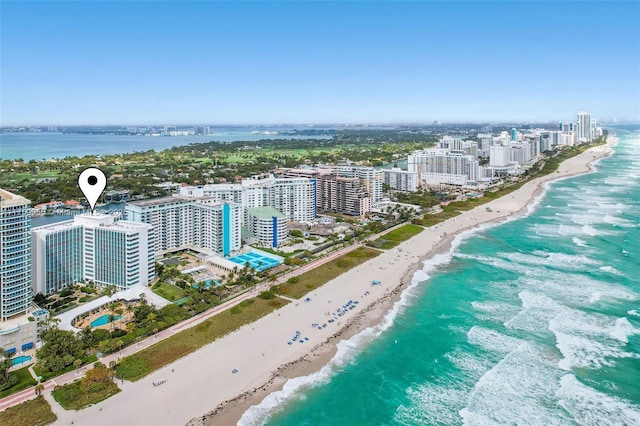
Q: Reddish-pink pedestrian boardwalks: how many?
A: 1